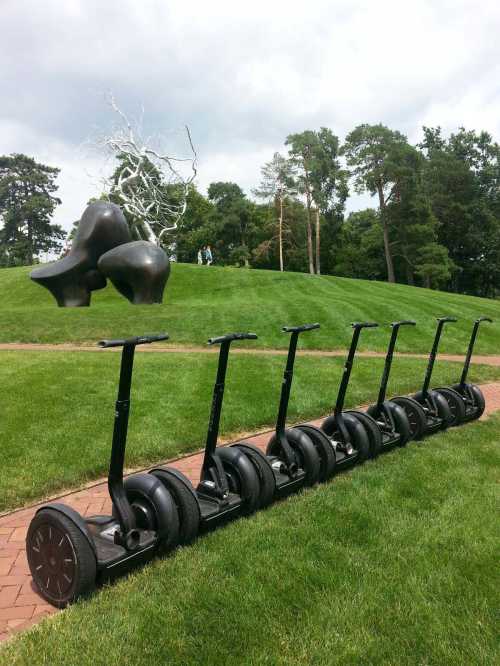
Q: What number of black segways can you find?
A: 7